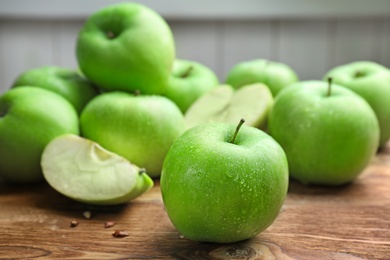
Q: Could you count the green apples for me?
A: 9